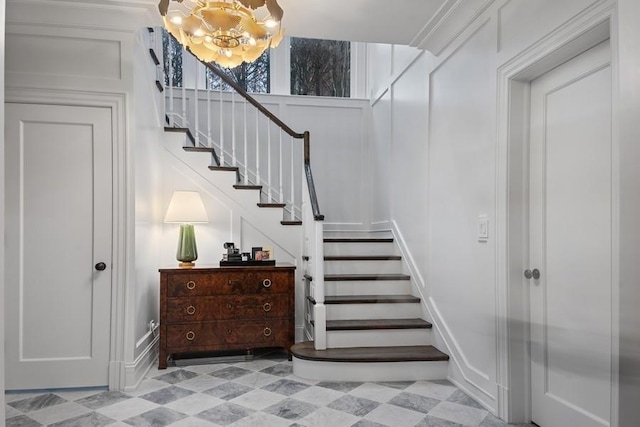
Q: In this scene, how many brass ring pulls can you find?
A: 6